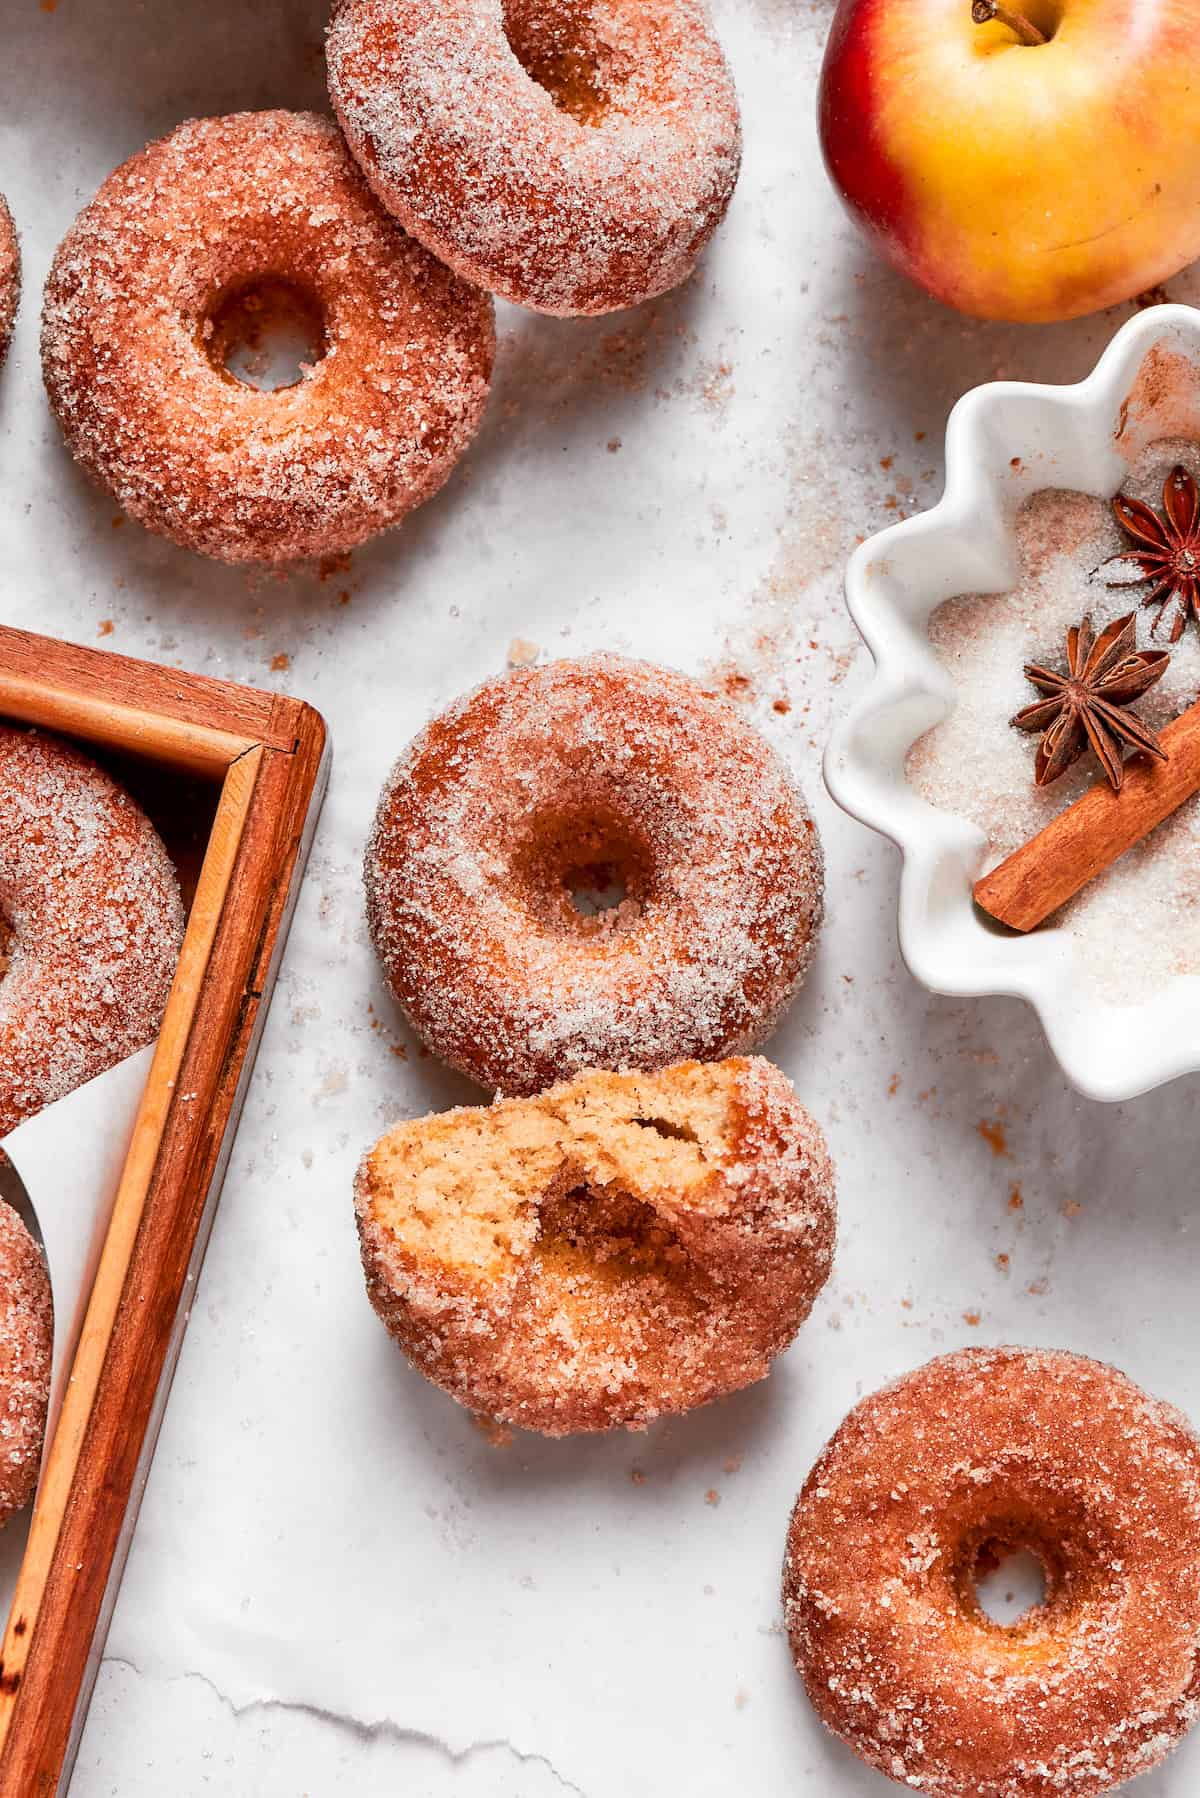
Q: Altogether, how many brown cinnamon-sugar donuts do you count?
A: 8